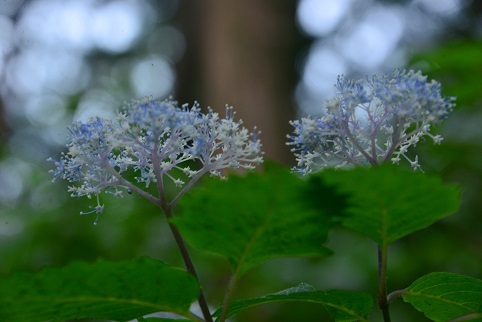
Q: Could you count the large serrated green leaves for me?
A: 5